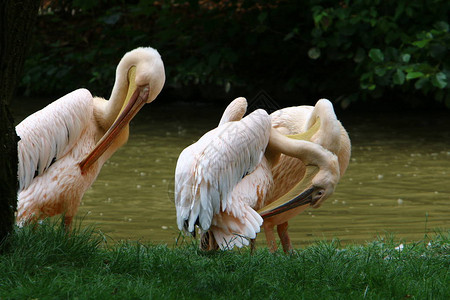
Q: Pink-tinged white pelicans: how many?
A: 3